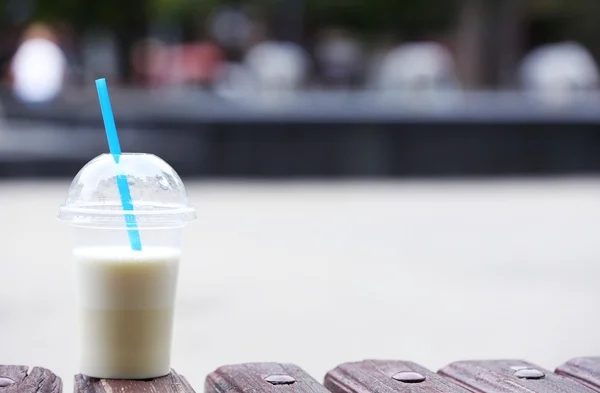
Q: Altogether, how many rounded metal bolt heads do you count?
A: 4